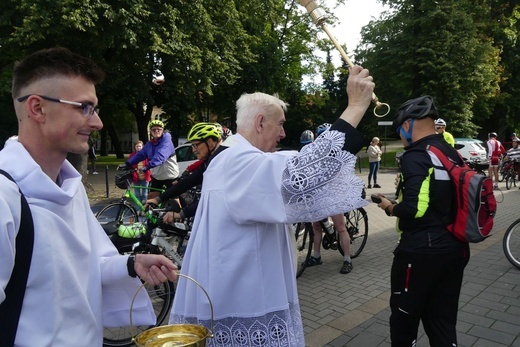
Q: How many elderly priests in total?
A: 1